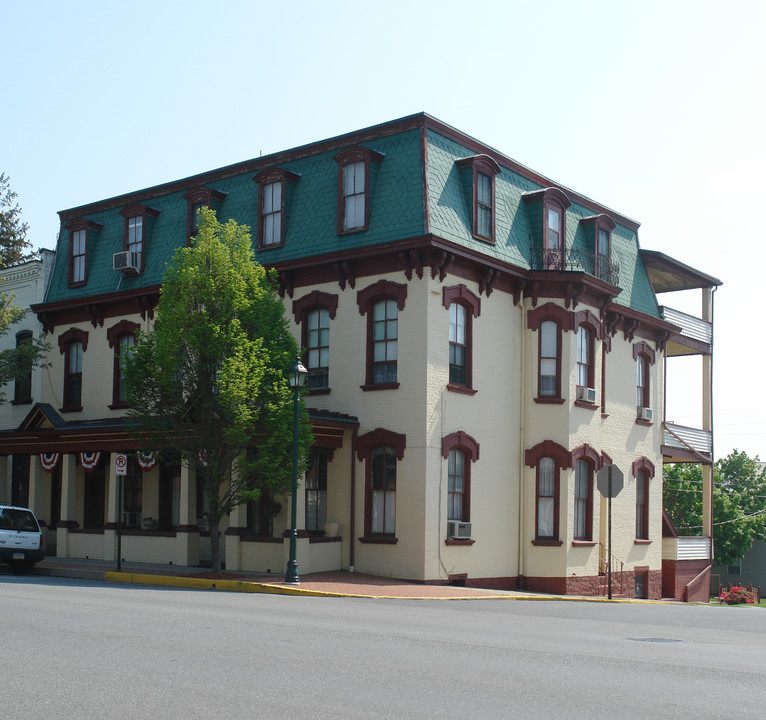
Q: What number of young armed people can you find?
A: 0